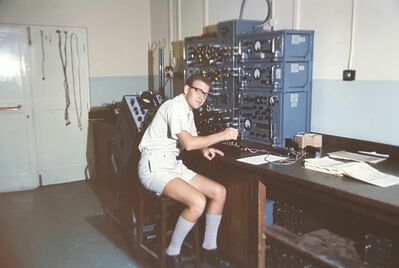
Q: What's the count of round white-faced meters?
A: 4